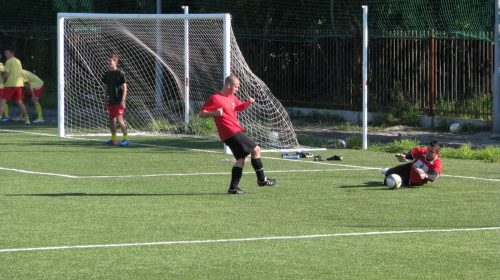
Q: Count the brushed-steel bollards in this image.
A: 0